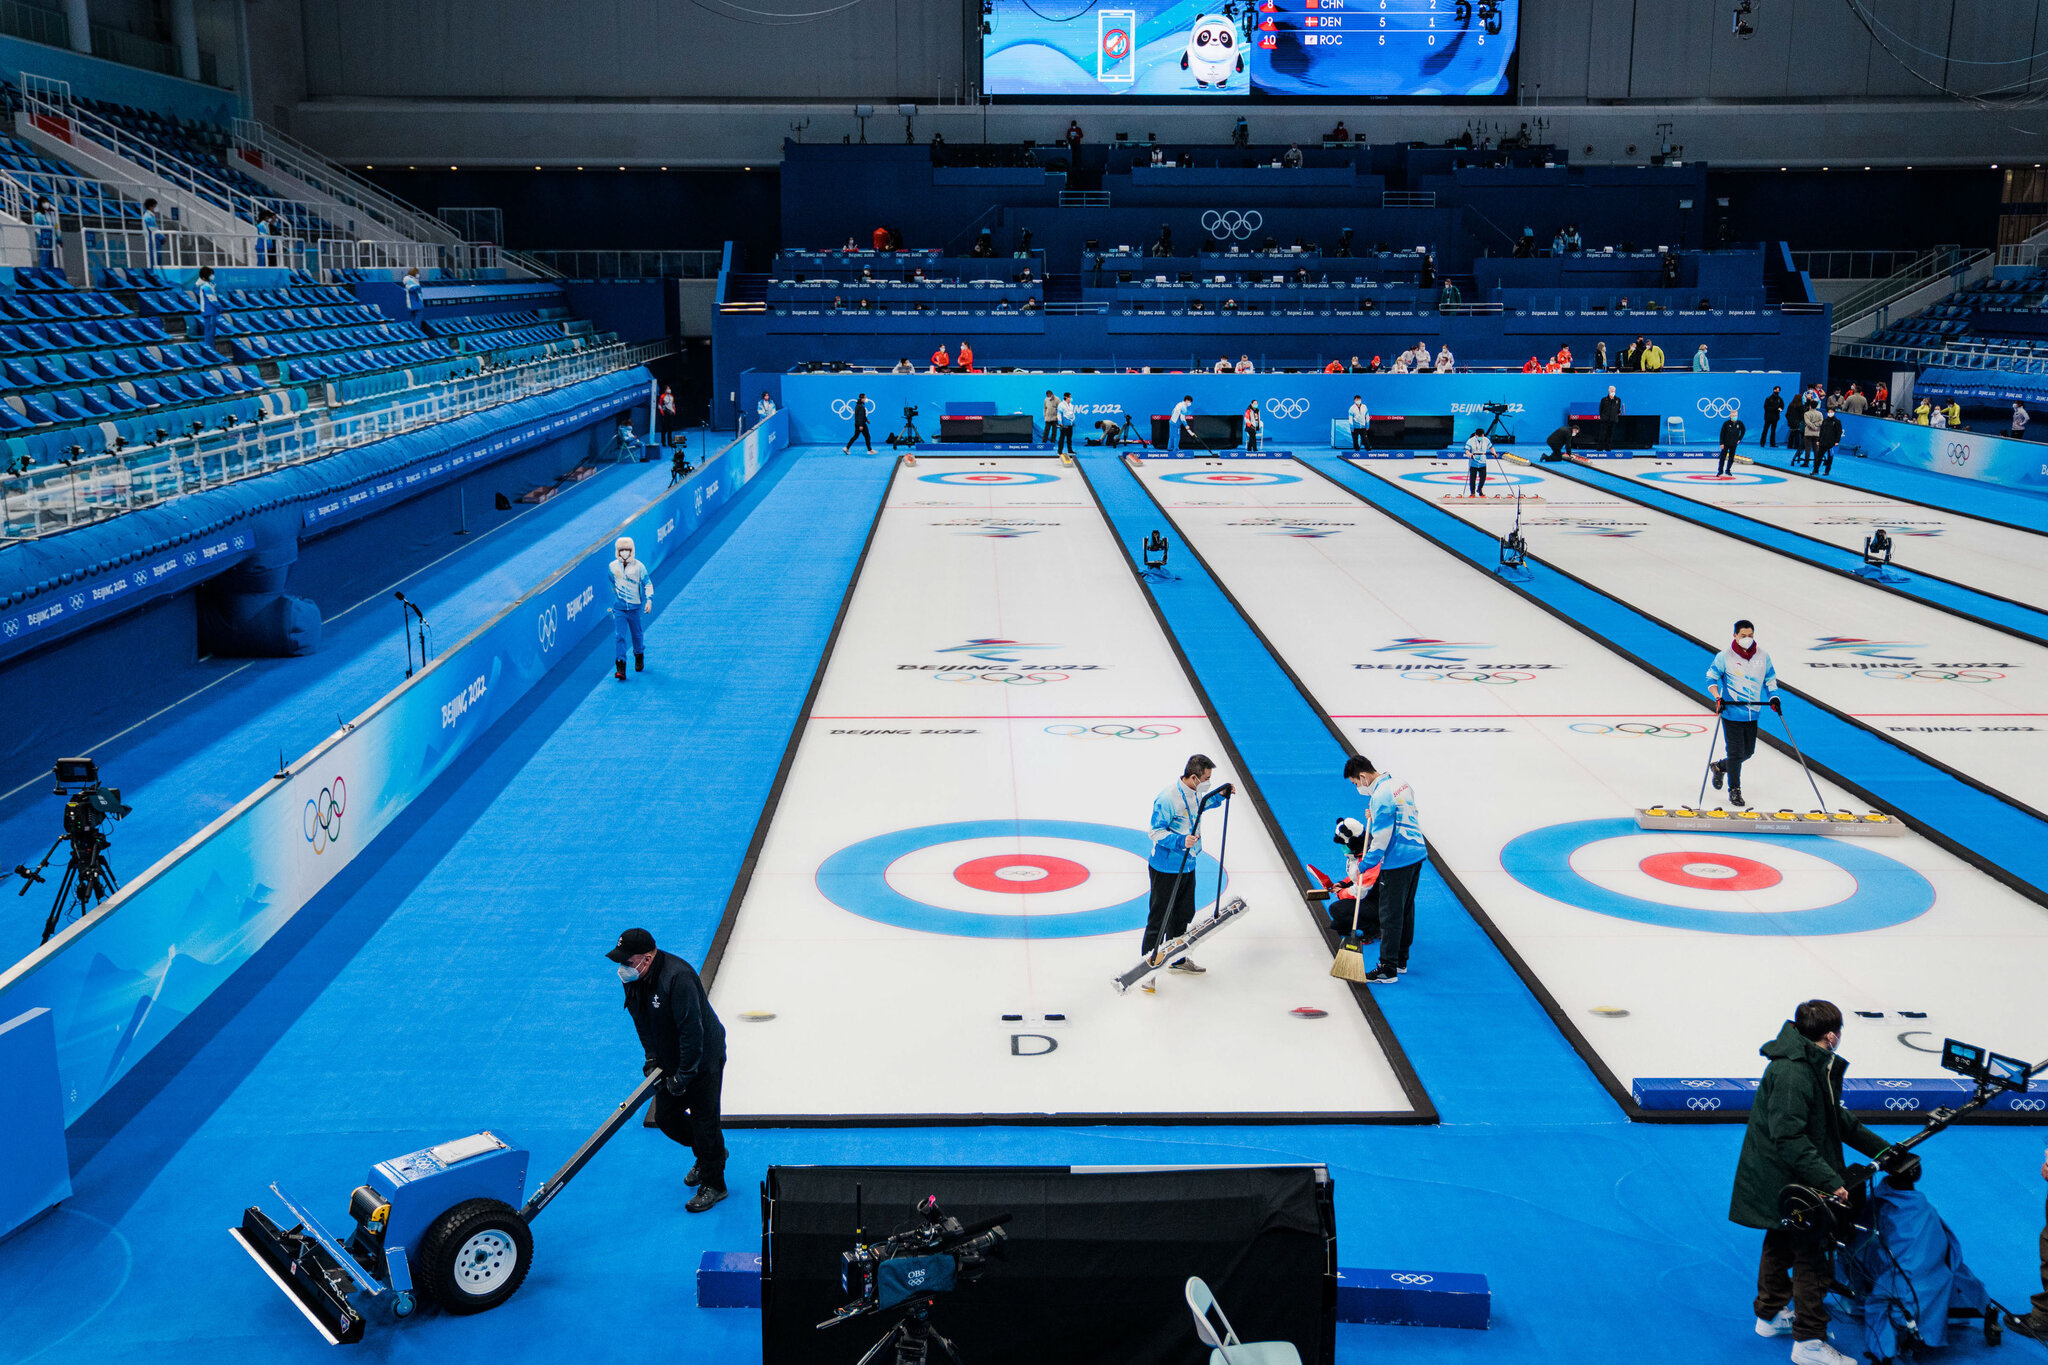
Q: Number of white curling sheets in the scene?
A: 4